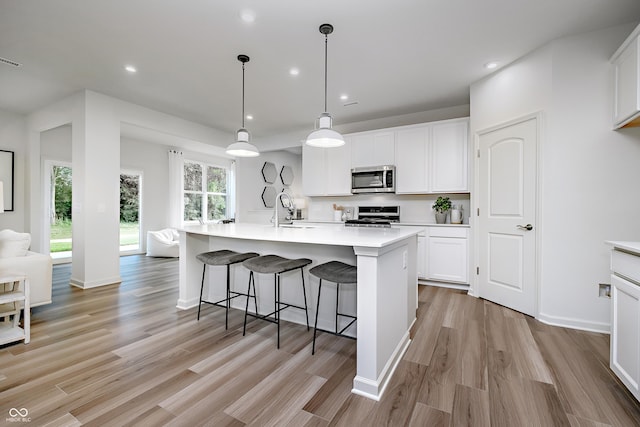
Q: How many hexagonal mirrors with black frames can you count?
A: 4